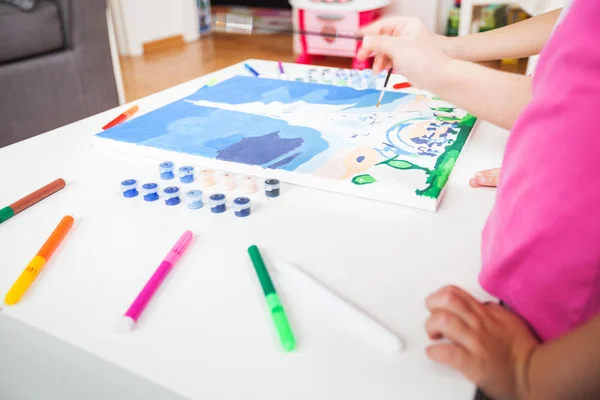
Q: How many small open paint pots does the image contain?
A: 12